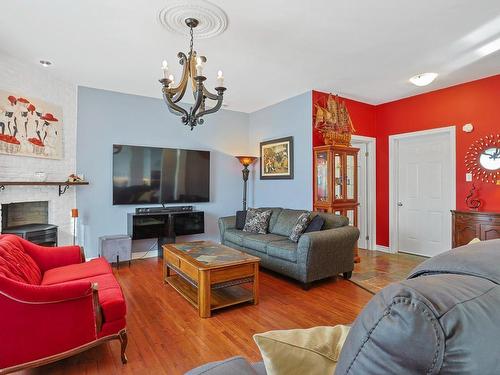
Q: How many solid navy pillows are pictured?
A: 2